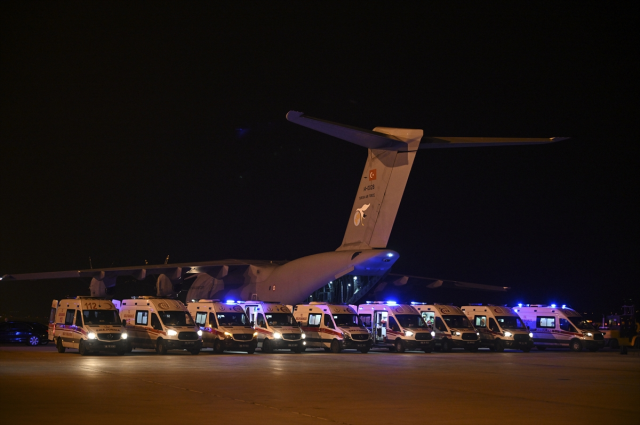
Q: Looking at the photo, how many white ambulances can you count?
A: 9